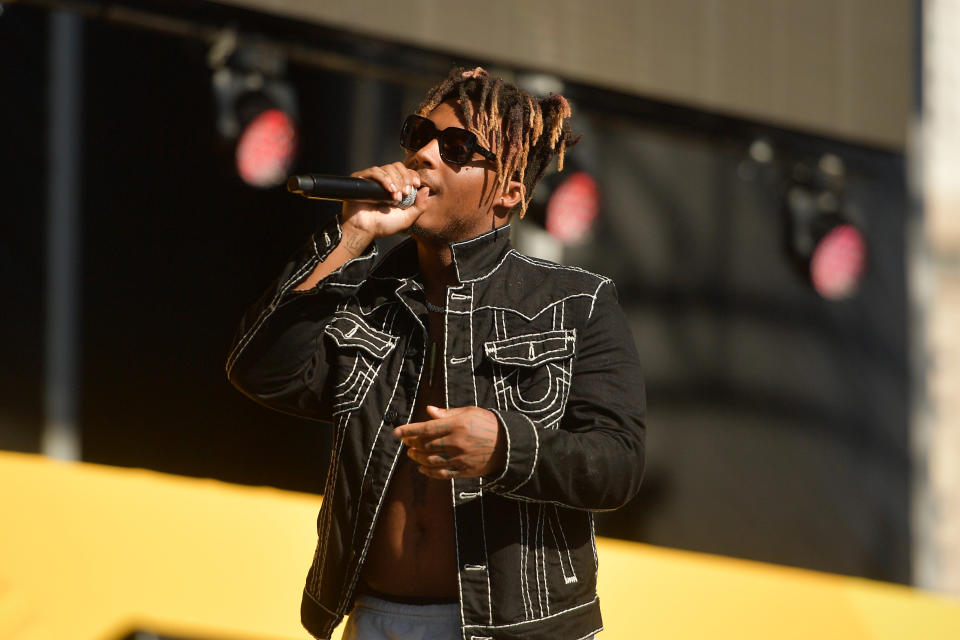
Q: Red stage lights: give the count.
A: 3